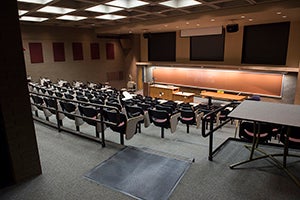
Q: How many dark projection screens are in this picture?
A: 3